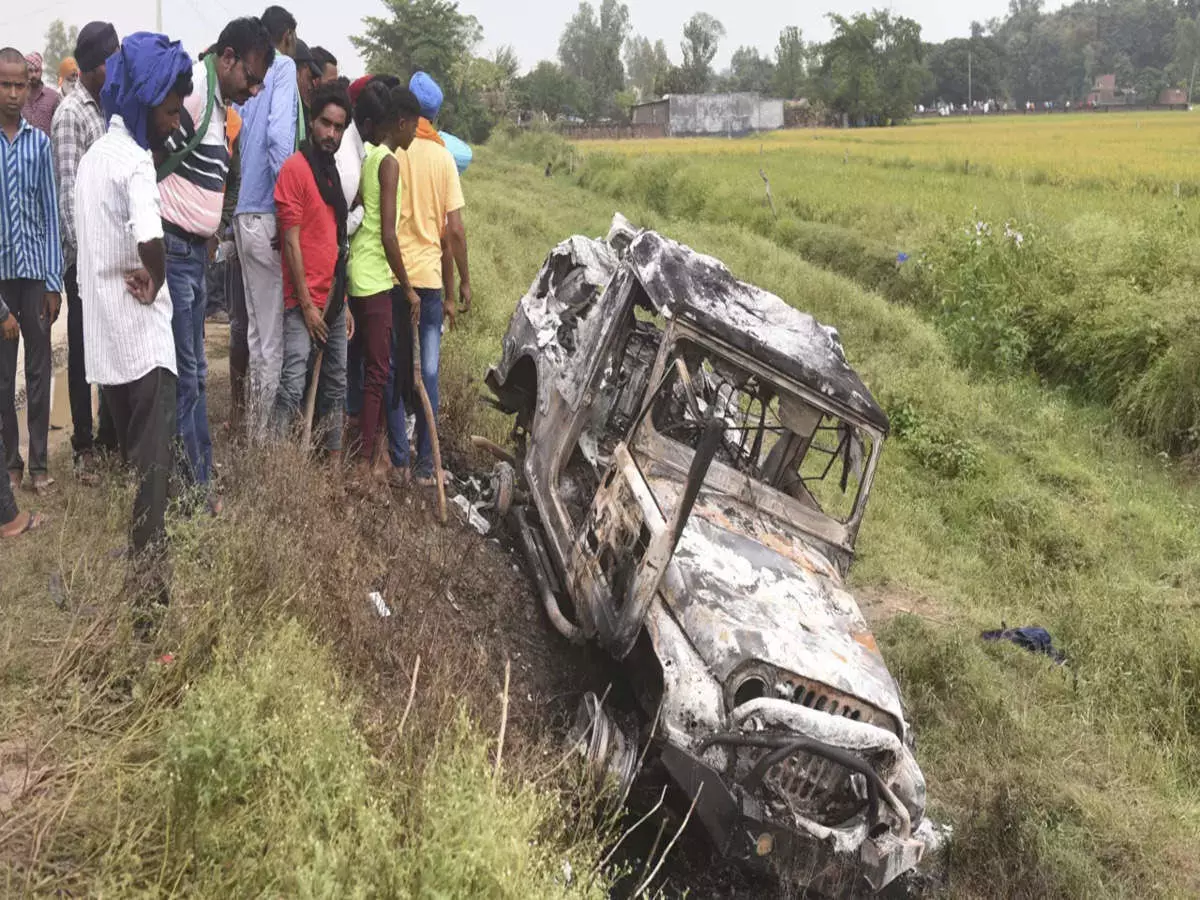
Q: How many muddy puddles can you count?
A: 1